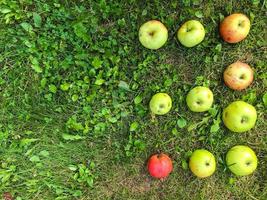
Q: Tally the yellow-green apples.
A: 7